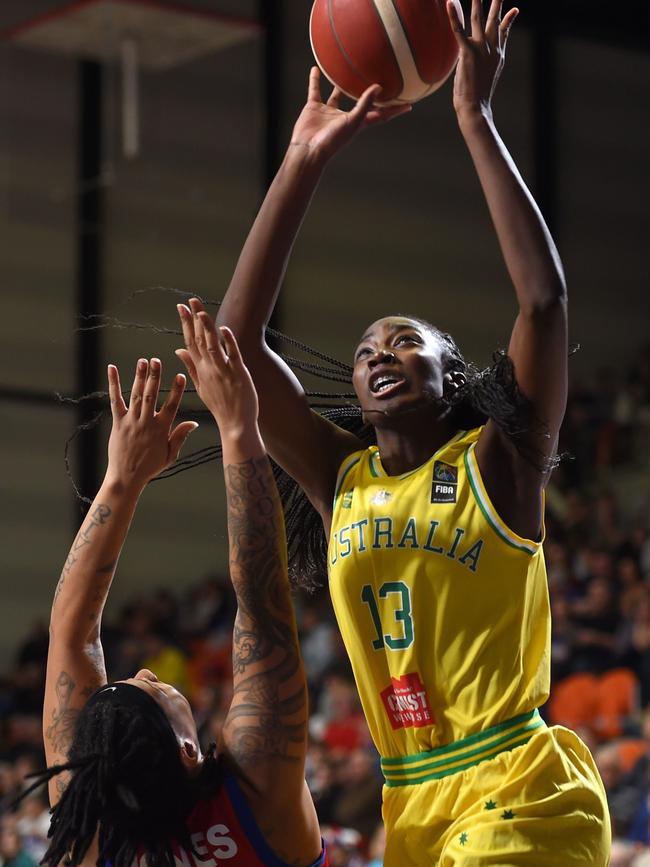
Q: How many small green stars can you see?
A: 3